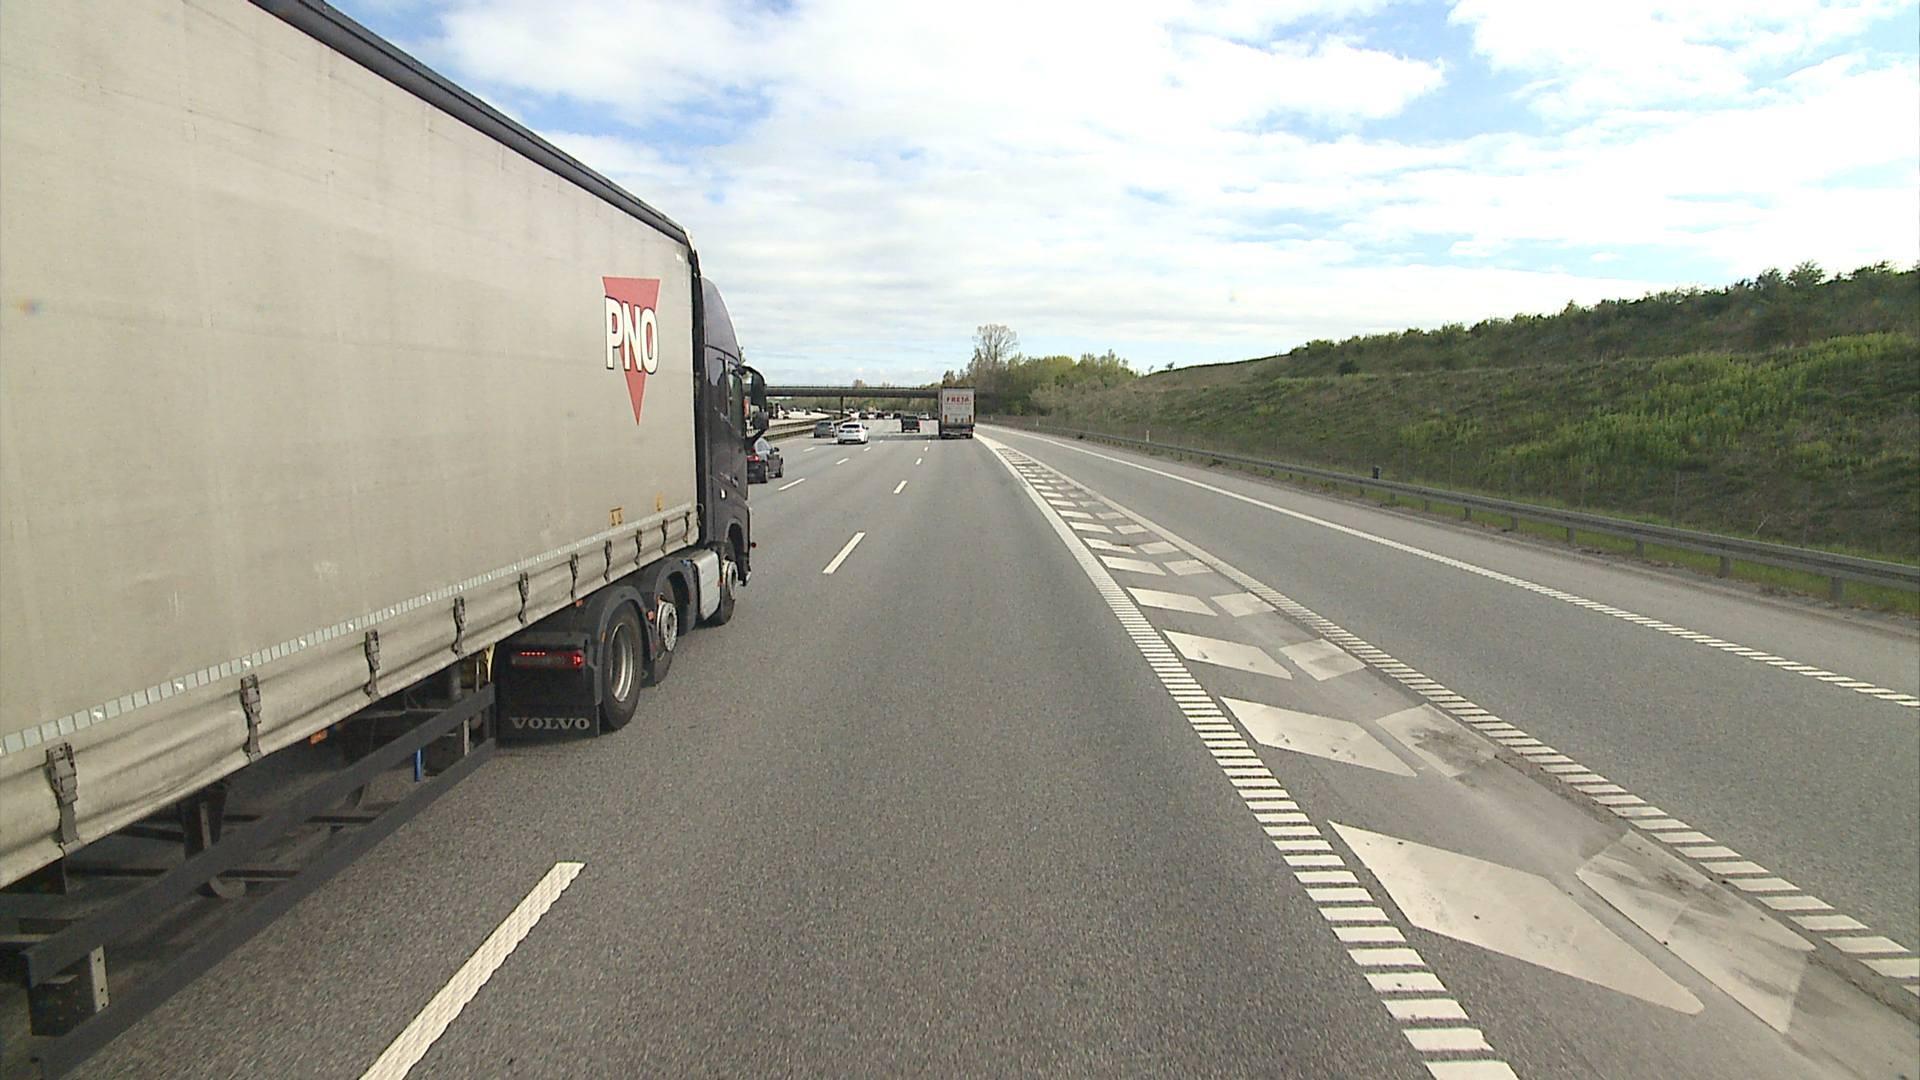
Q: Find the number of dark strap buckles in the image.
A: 10